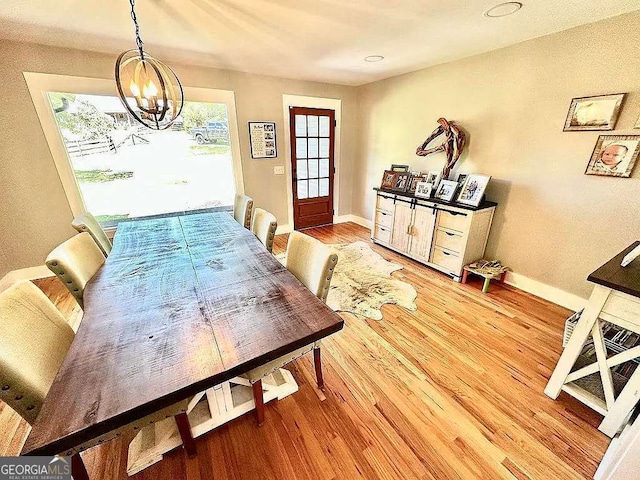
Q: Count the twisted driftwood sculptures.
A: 1